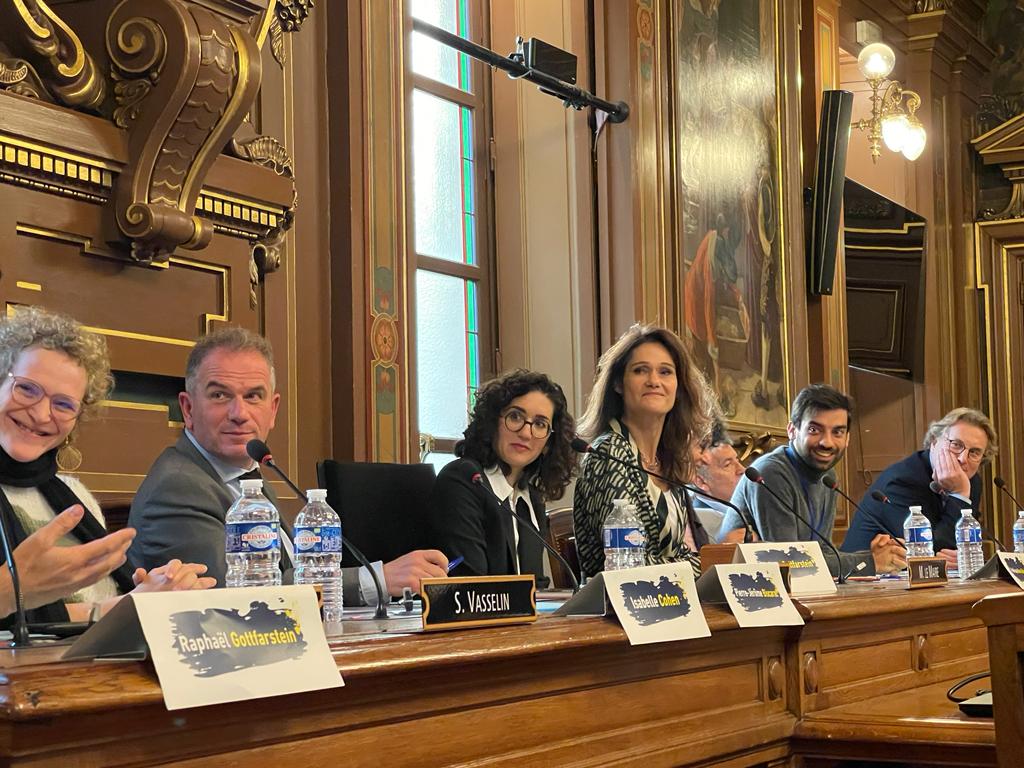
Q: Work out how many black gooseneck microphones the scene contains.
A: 9